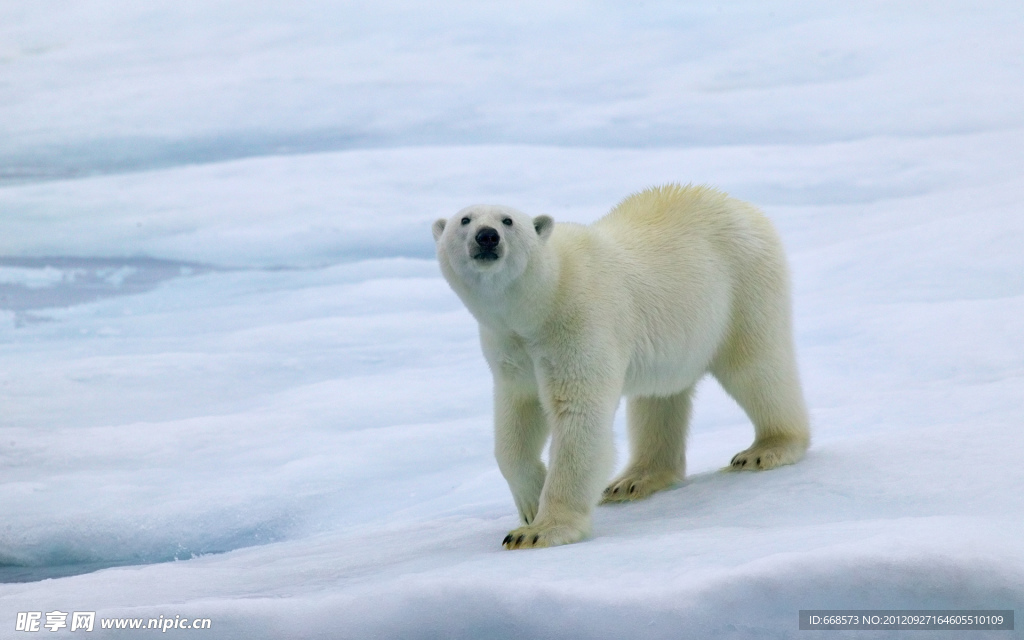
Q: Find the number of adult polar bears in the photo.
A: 1